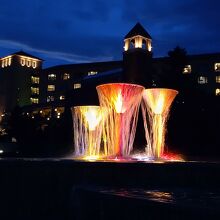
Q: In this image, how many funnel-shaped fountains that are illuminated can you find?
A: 3